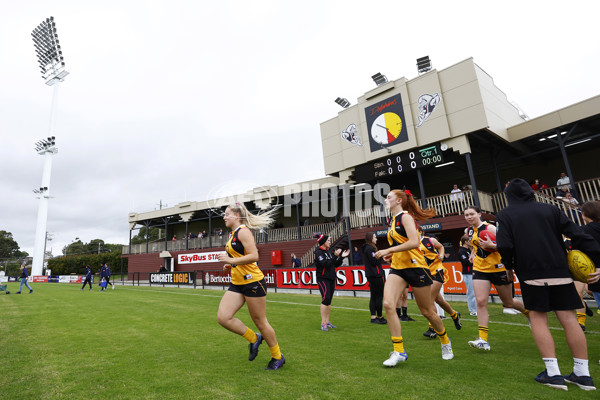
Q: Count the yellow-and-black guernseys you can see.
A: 4